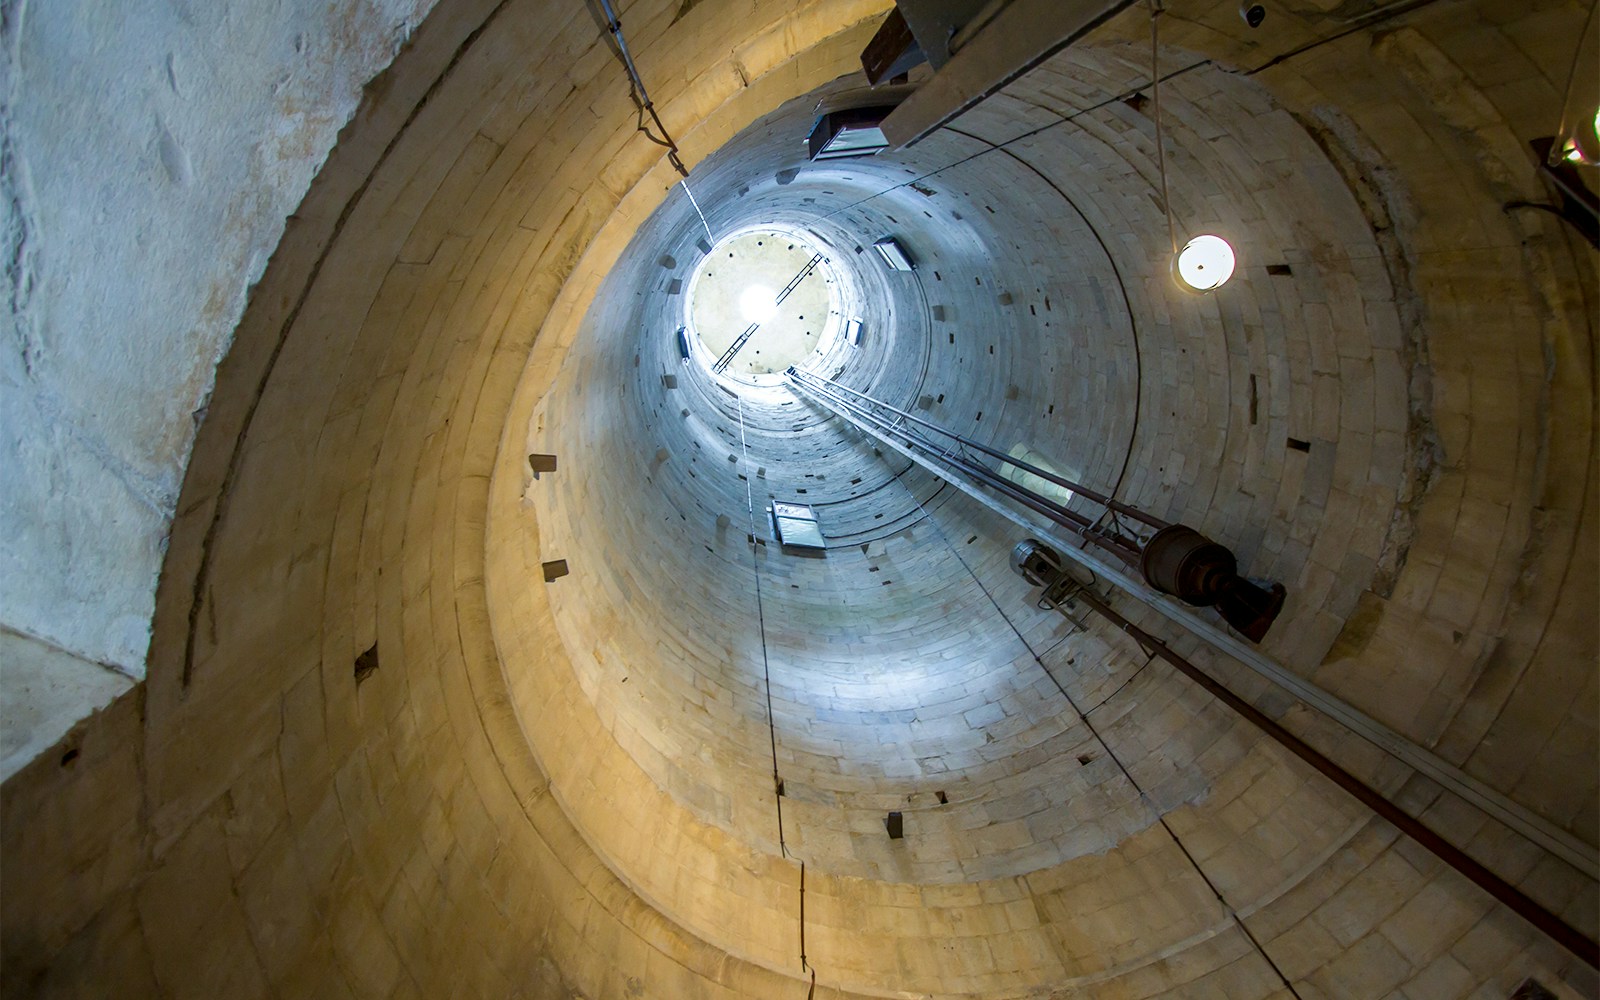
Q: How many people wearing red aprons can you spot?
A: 0